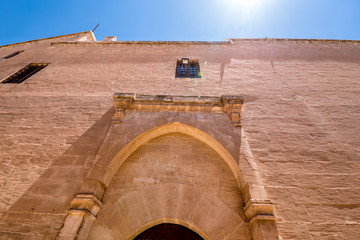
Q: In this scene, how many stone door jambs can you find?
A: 2